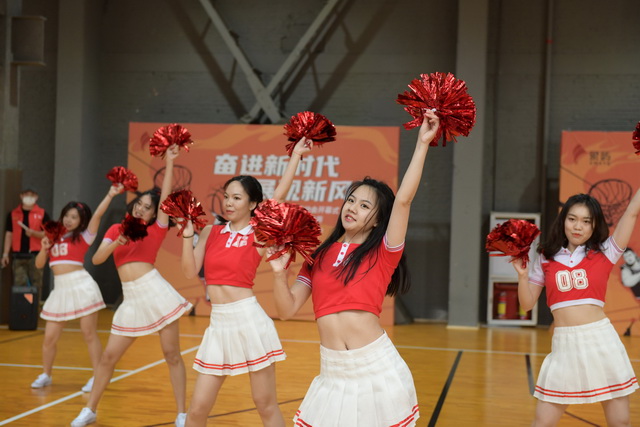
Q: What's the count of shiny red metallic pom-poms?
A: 10